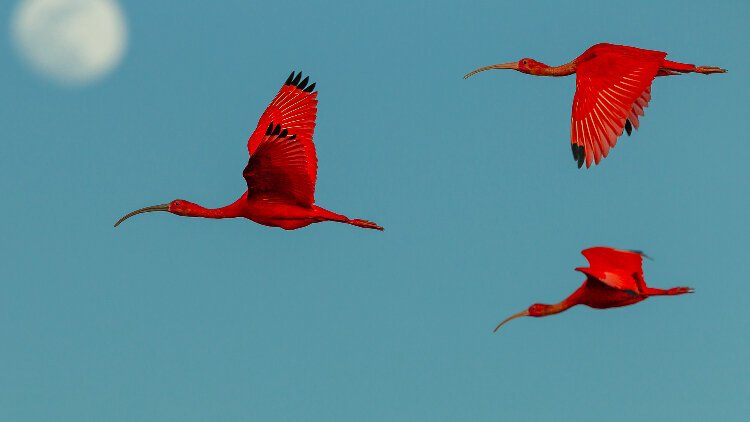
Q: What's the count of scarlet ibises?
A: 3